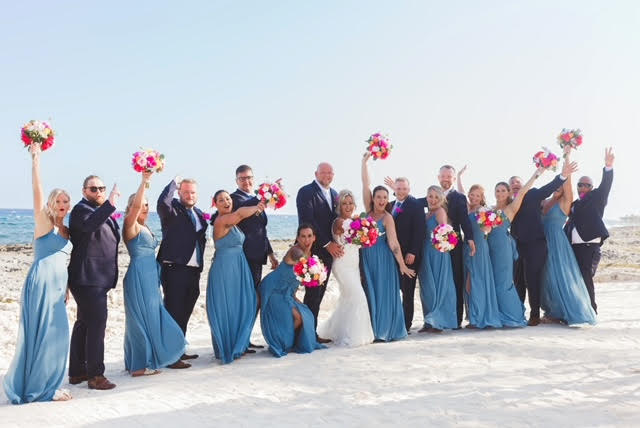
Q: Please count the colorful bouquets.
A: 10